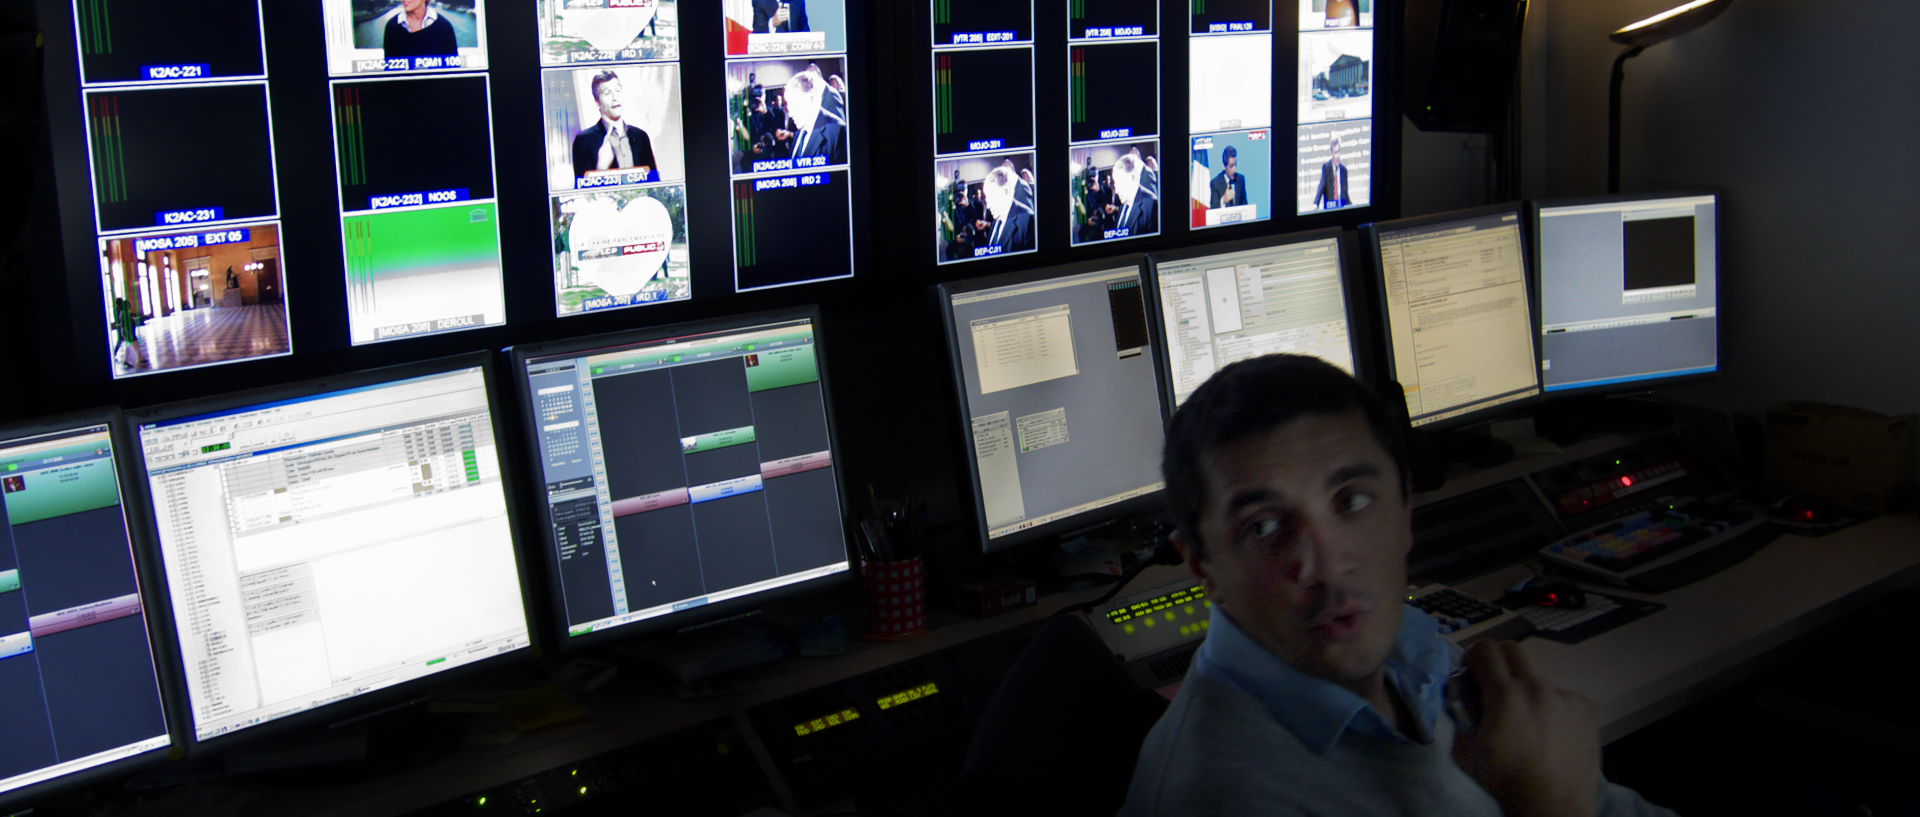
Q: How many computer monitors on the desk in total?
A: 7